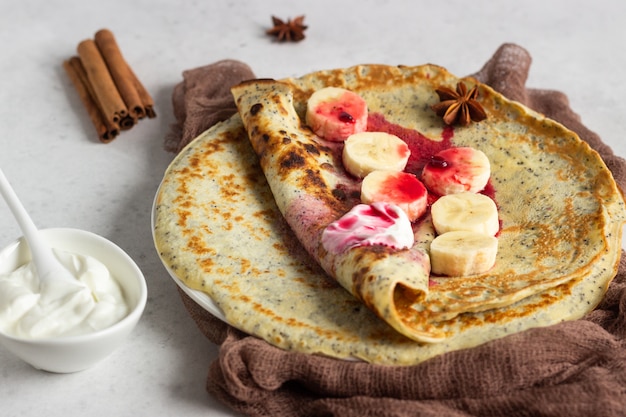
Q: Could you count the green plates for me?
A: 0